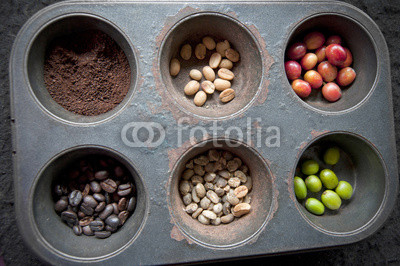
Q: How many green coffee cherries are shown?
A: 8